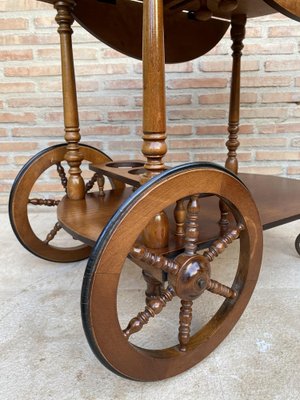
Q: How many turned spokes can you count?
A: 10